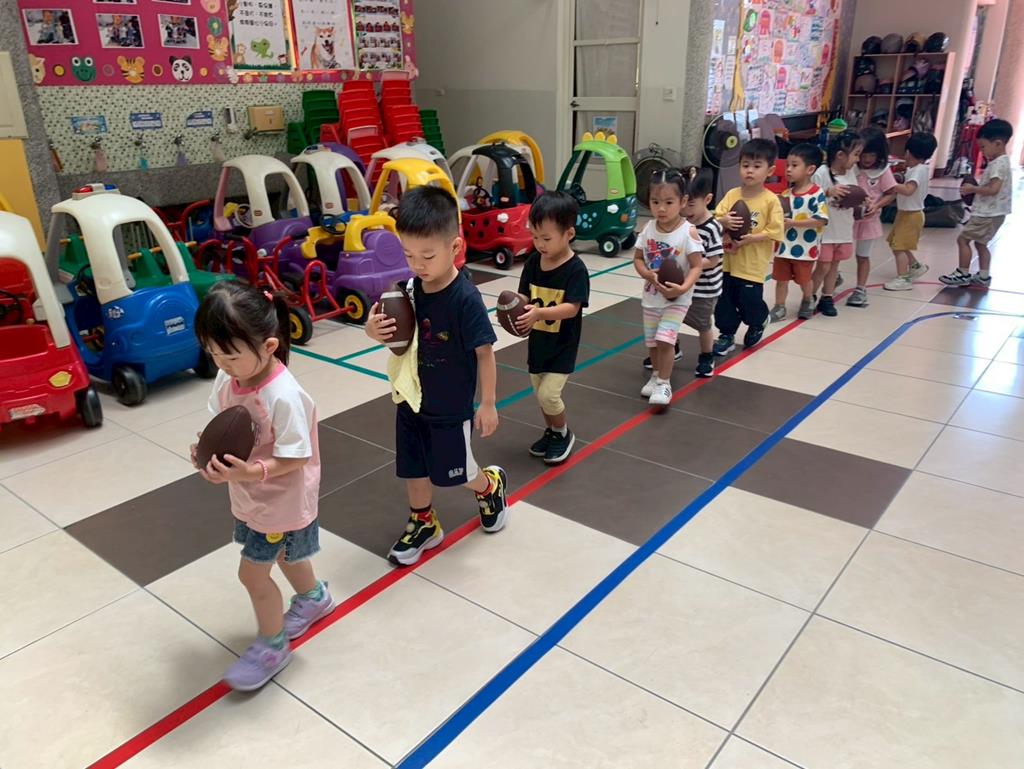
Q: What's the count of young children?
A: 11